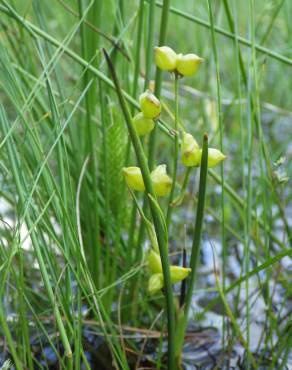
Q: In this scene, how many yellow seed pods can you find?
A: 11